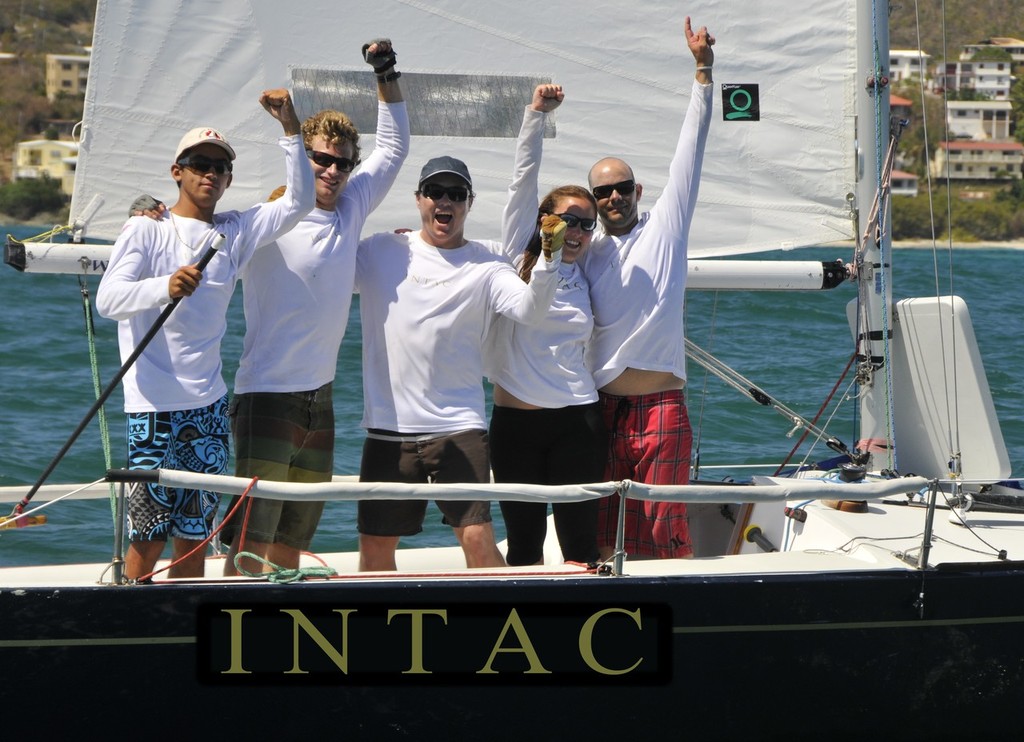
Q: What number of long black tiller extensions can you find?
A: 1